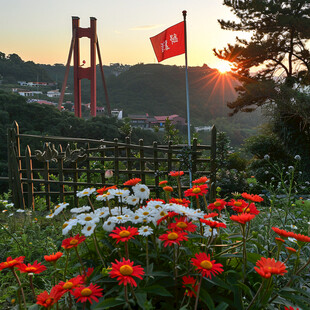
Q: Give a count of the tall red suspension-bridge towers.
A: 1